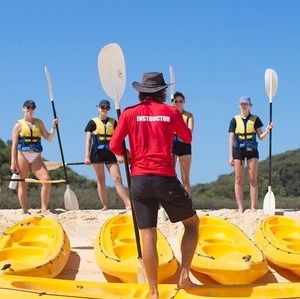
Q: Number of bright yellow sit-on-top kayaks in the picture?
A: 5